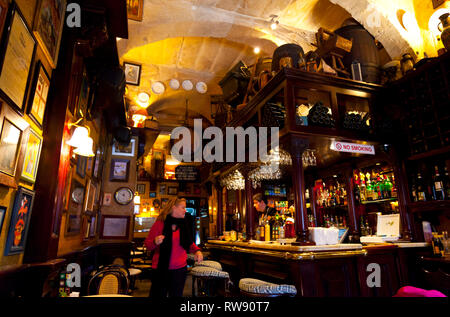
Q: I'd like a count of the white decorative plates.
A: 5